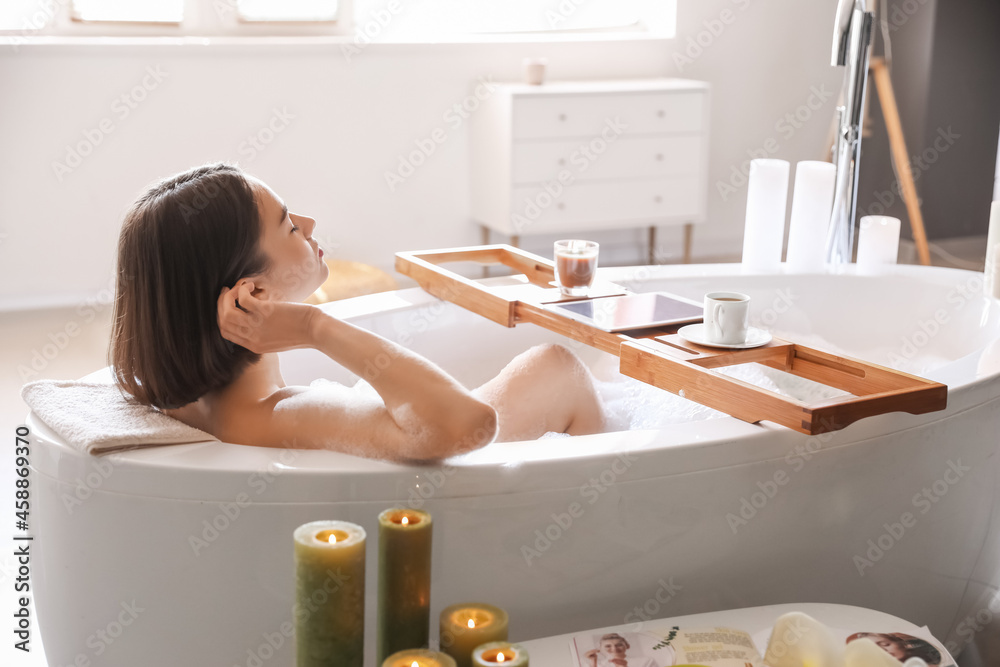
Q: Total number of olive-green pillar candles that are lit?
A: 5